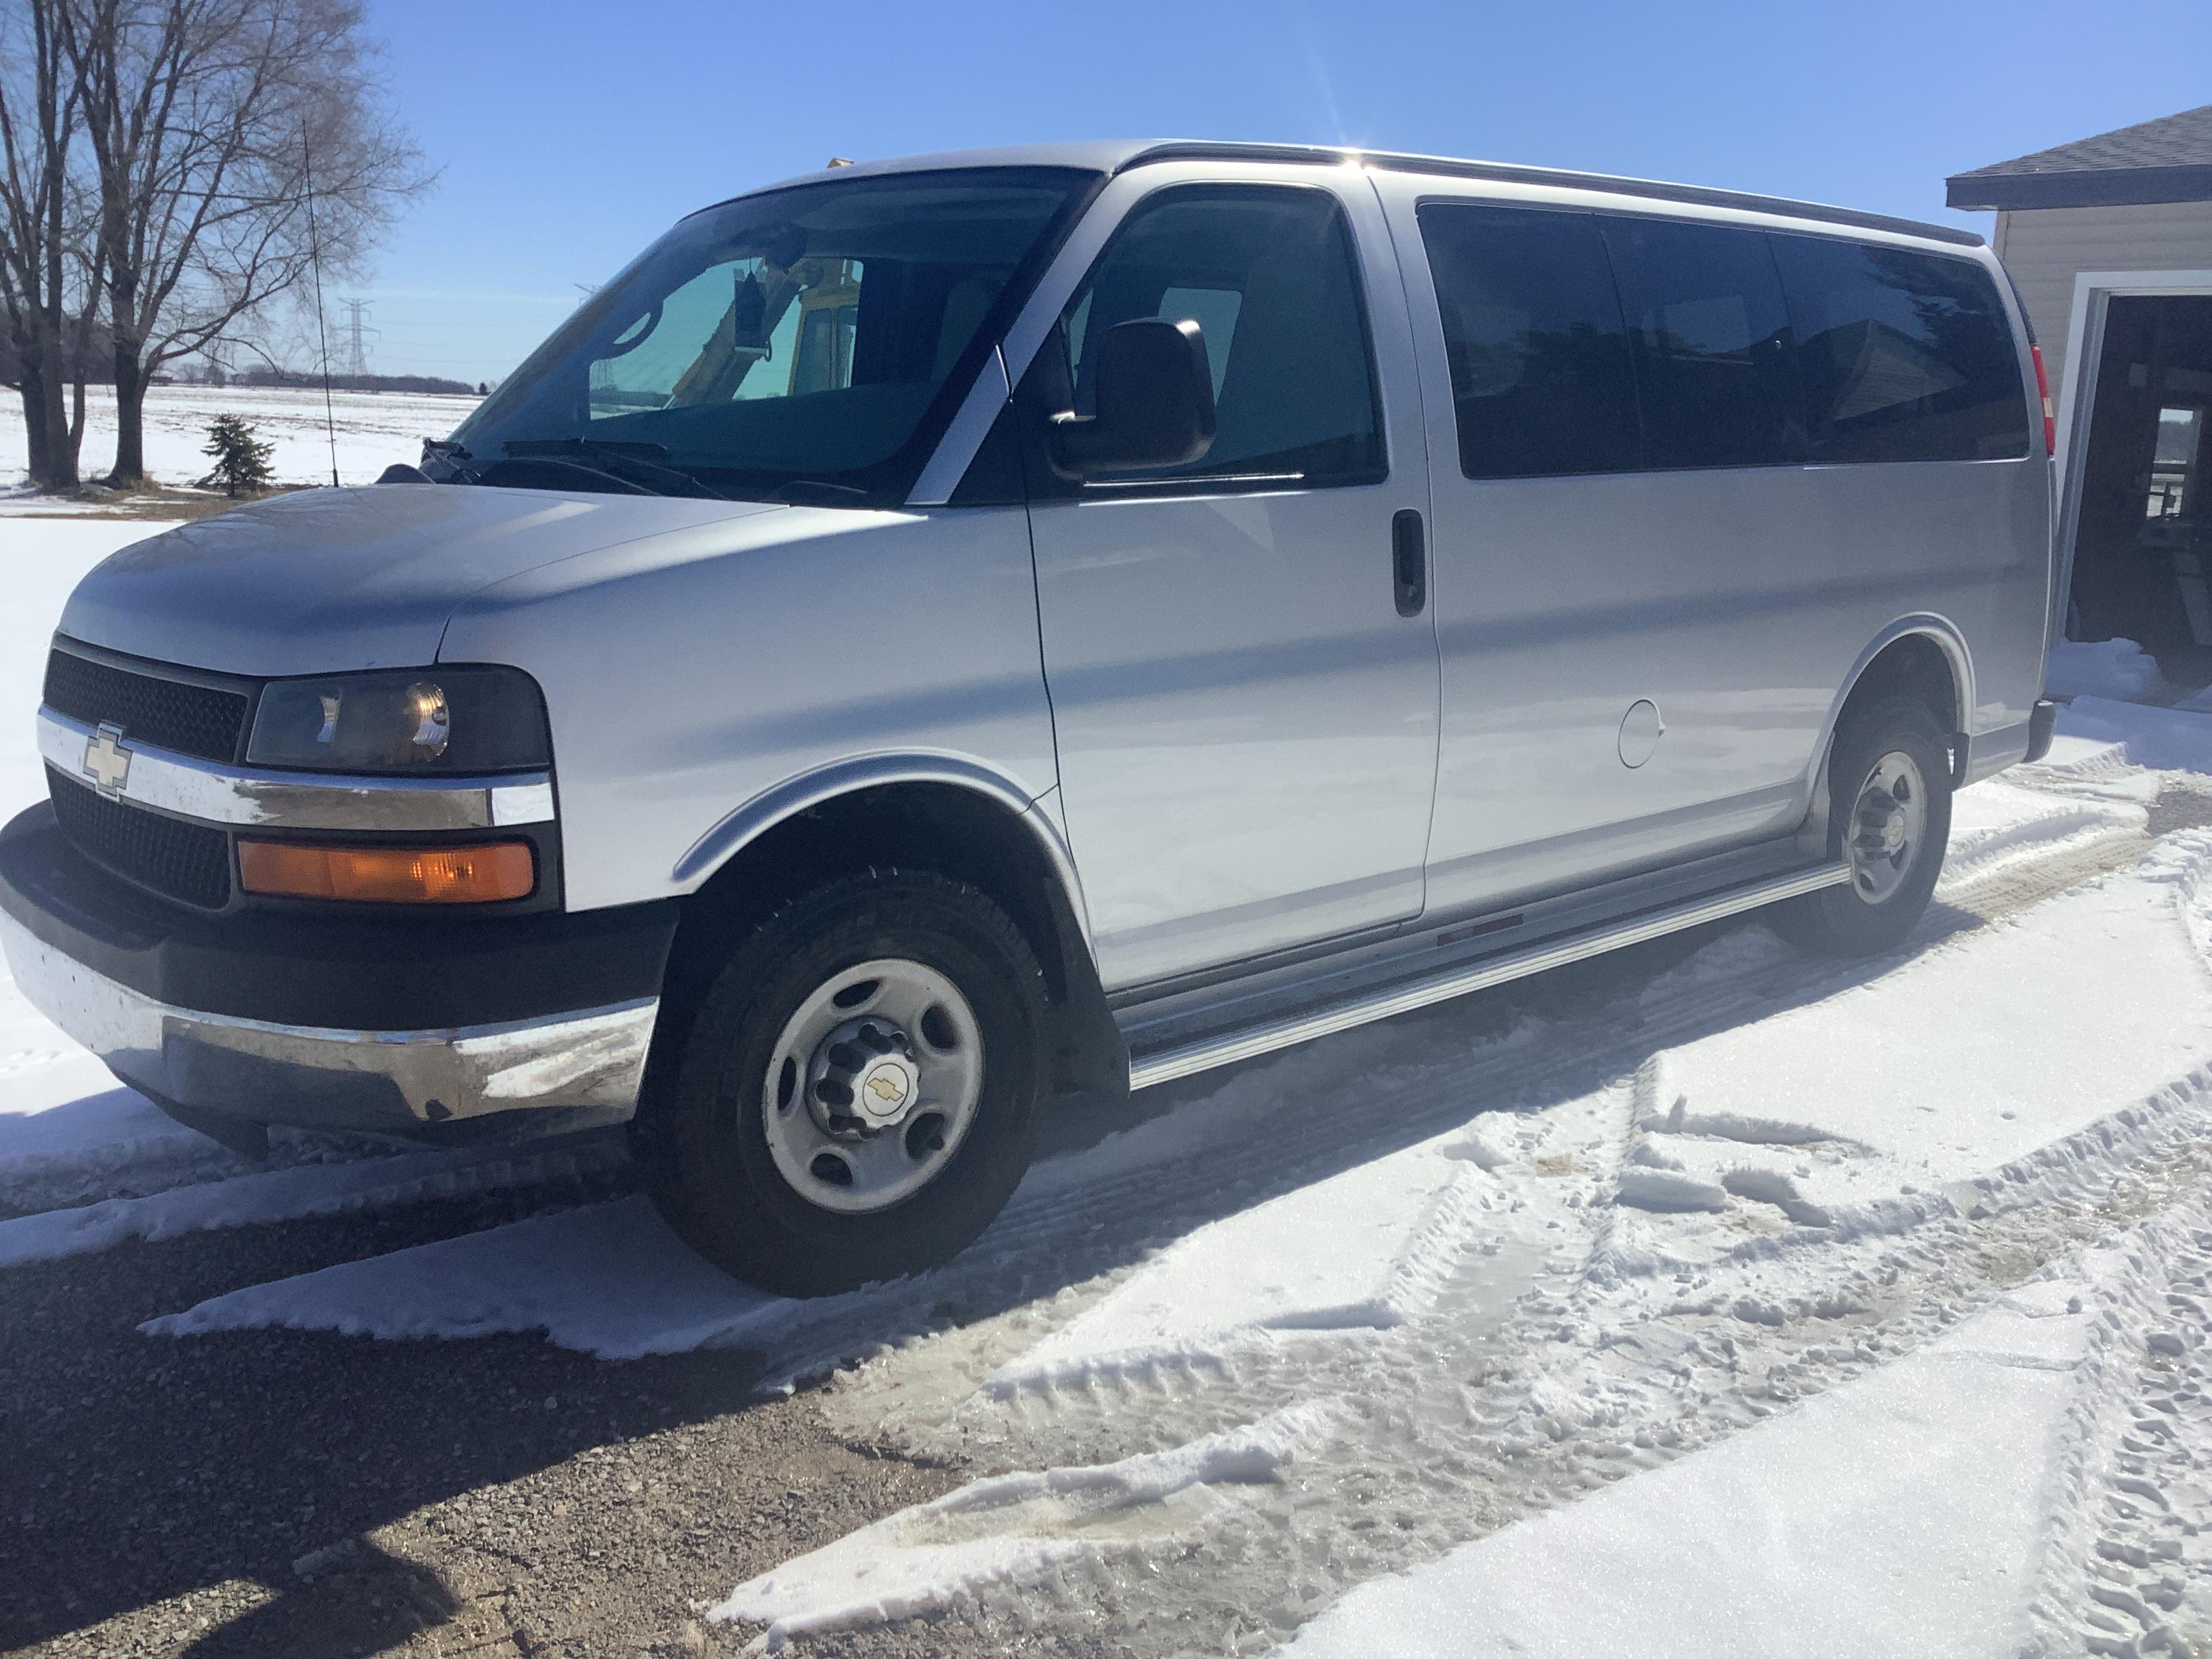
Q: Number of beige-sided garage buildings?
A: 1